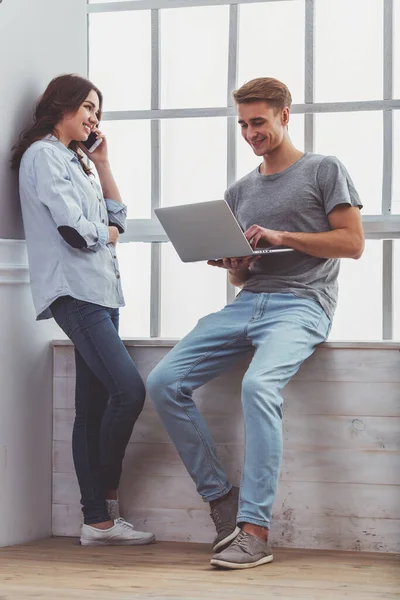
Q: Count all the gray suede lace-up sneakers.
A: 2